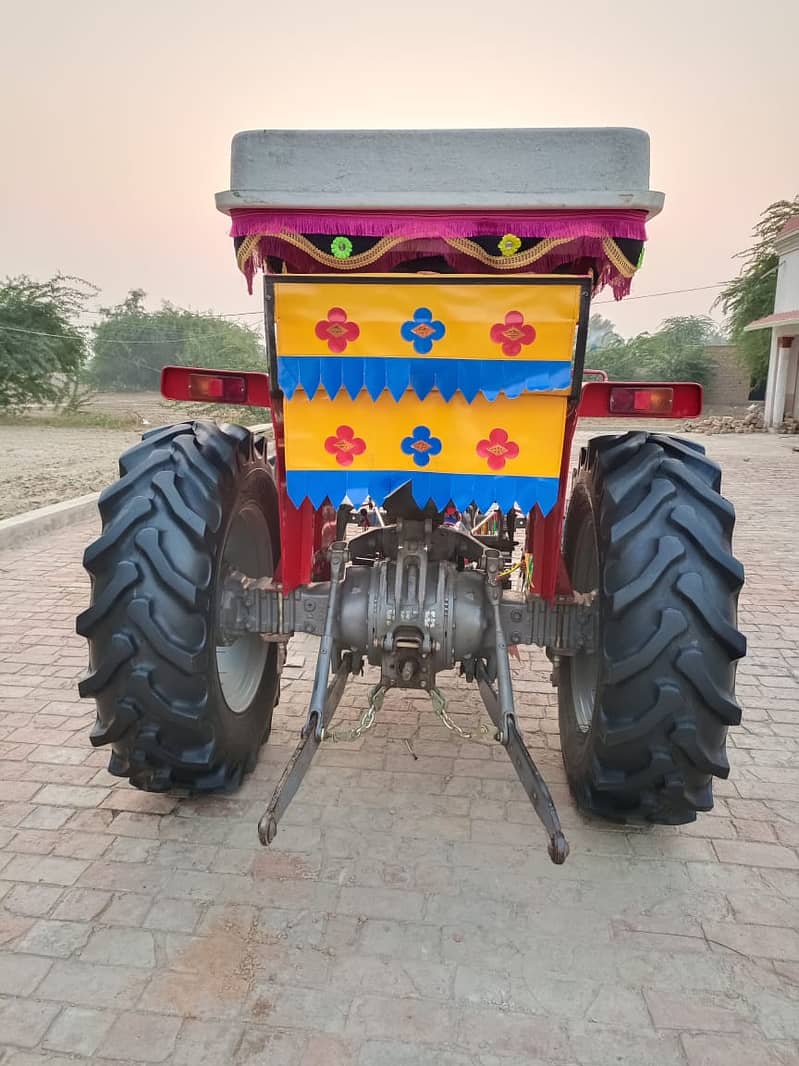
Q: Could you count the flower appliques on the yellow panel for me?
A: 6